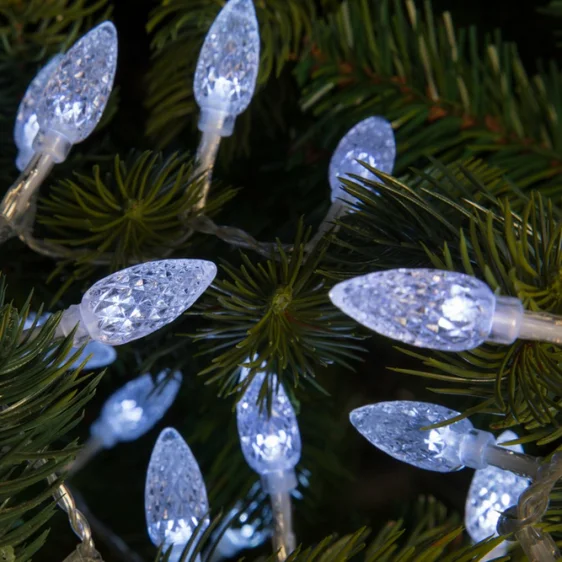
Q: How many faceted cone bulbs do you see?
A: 13